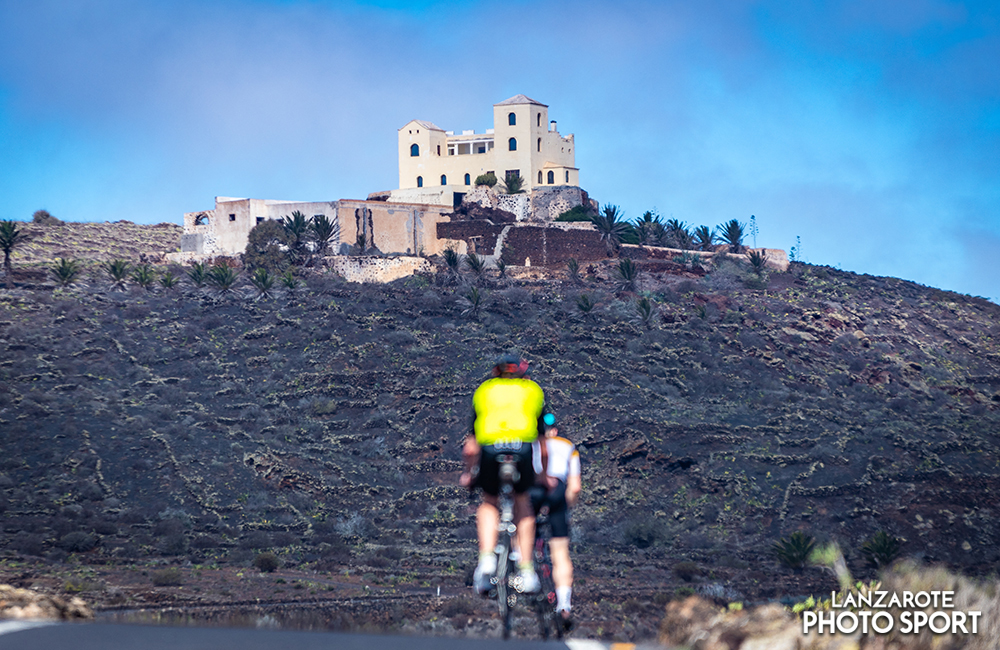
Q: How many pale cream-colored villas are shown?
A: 1